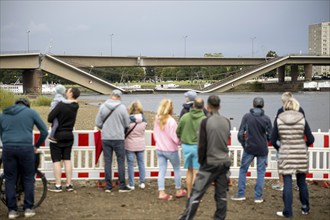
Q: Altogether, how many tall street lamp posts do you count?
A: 4